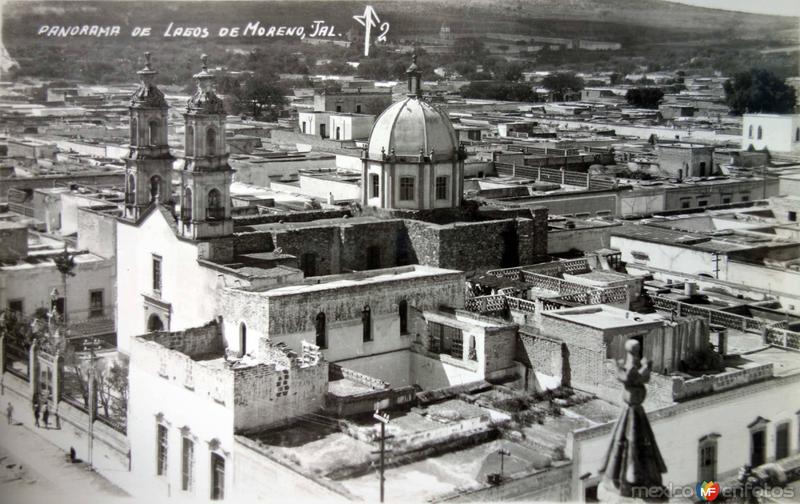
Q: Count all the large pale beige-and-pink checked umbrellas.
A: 0